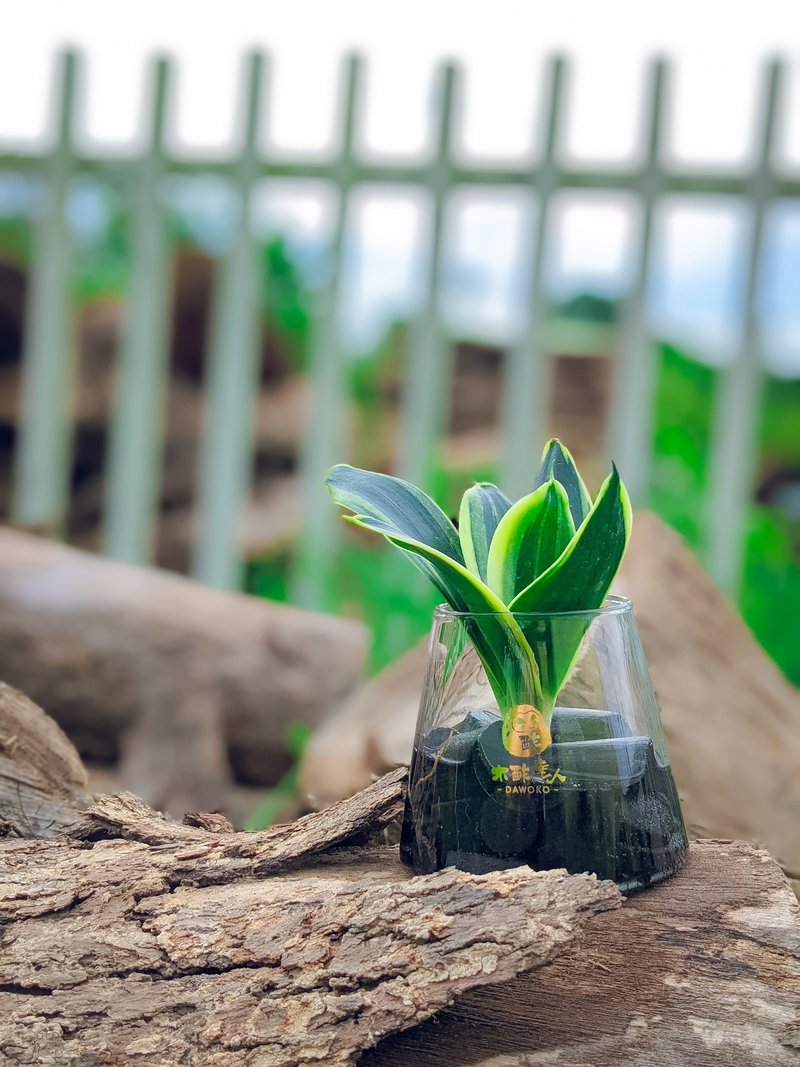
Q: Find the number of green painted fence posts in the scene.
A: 8